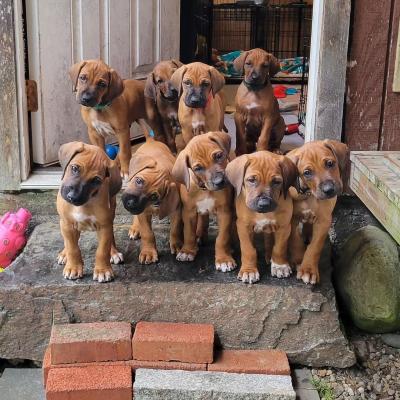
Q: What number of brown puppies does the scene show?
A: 9